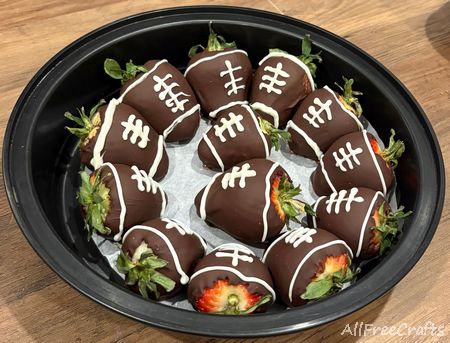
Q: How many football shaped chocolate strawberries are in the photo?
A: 13